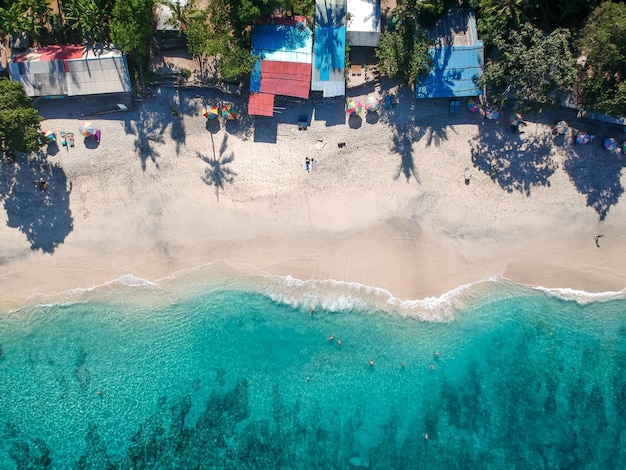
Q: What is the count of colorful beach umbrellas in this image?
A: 13